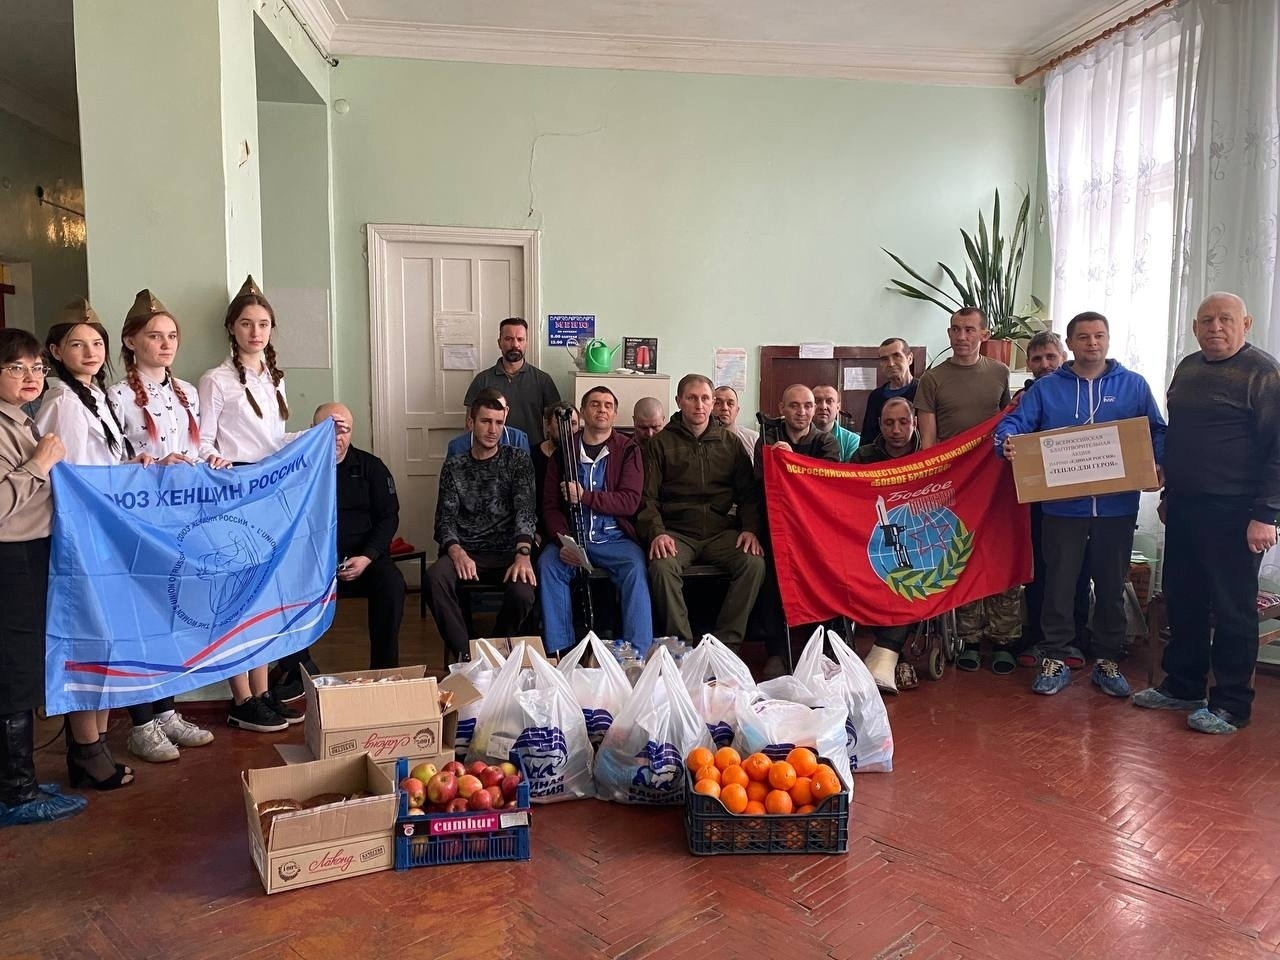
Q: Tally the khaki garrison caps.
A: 3